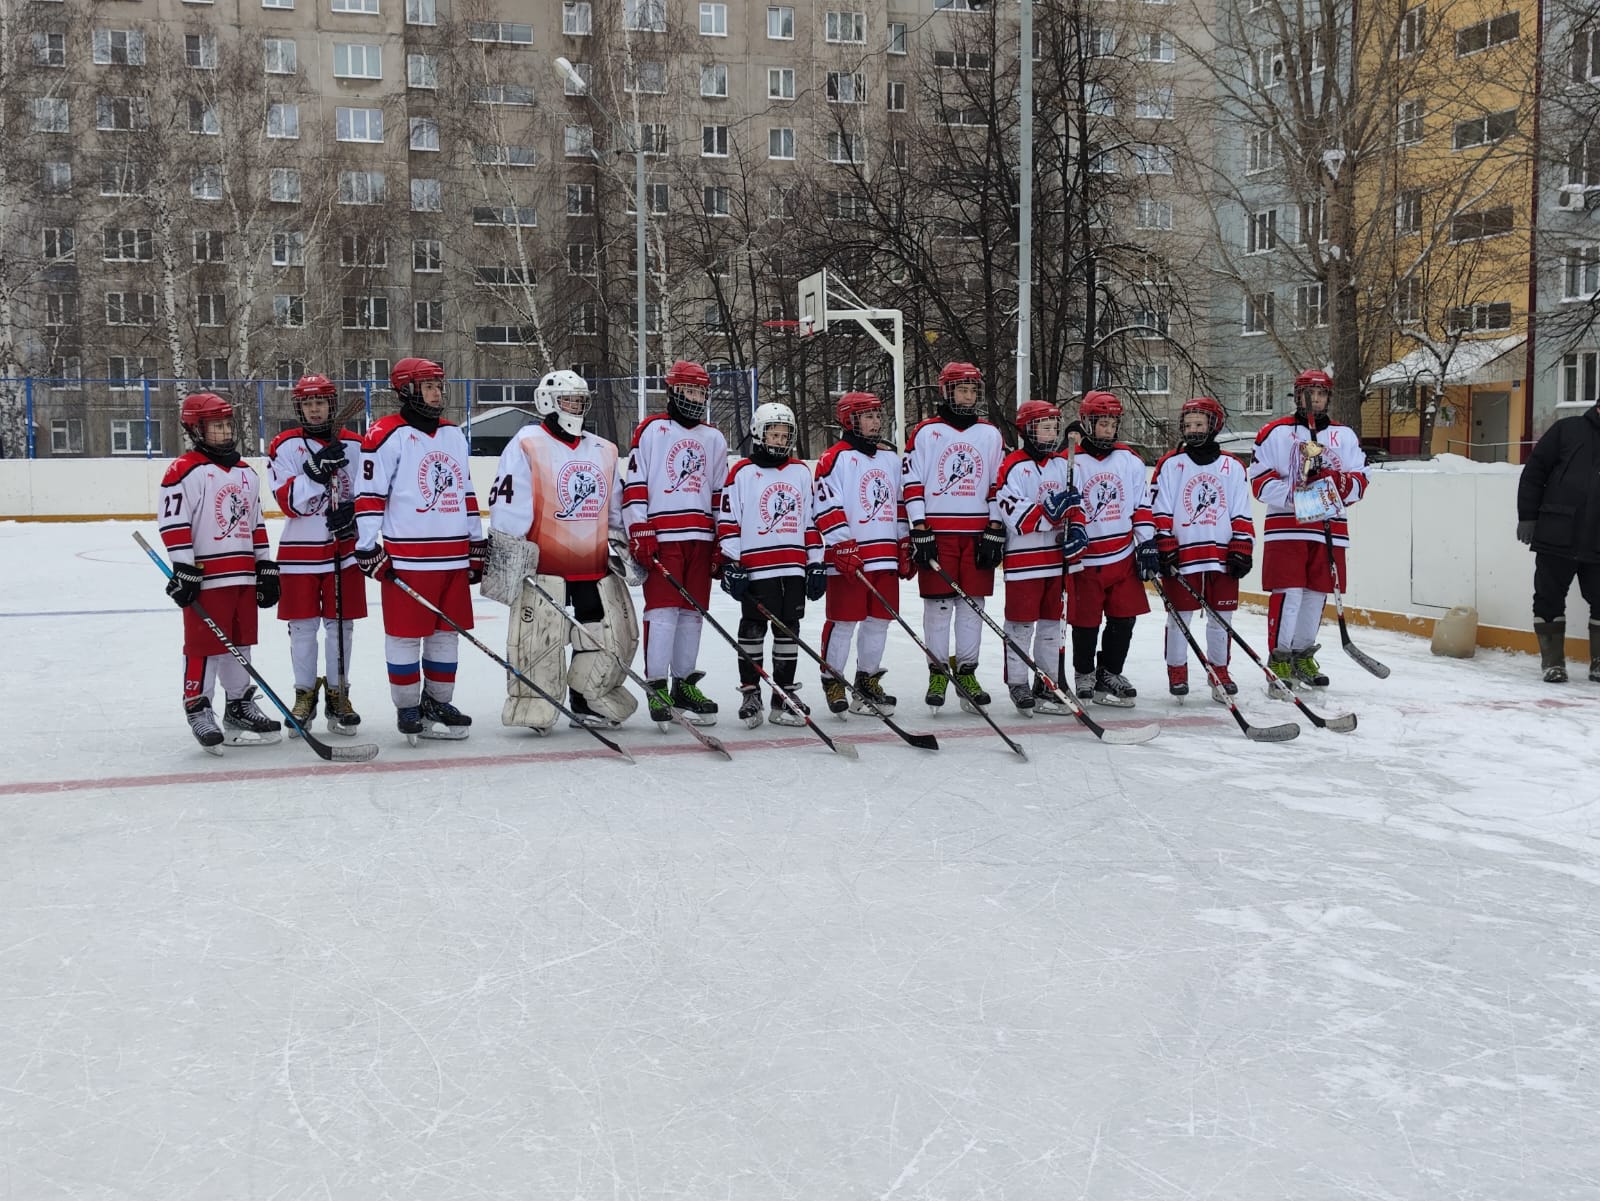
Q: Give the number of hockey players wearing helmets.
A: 12